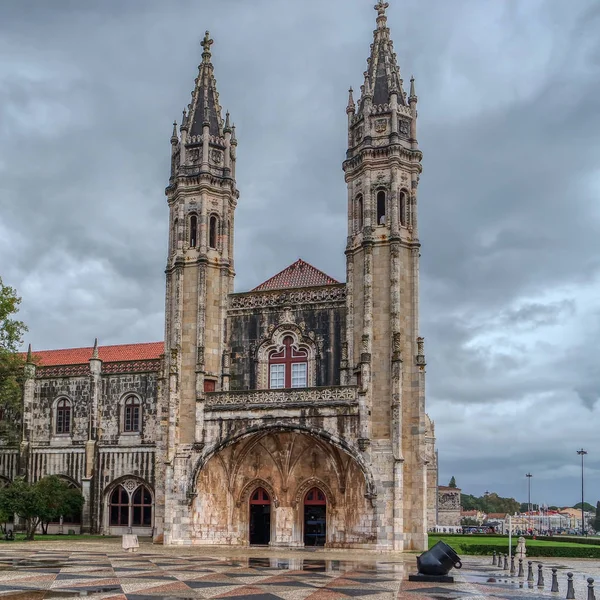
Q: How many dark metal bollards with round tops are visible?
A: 10